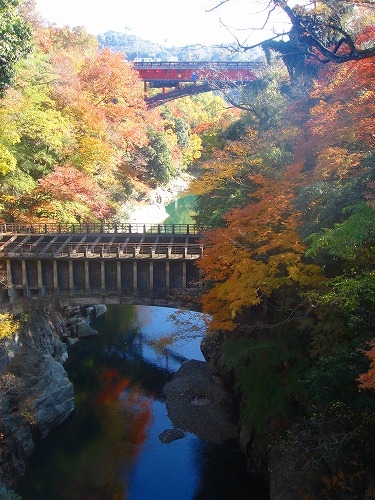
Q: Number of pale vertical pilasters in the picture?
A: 12